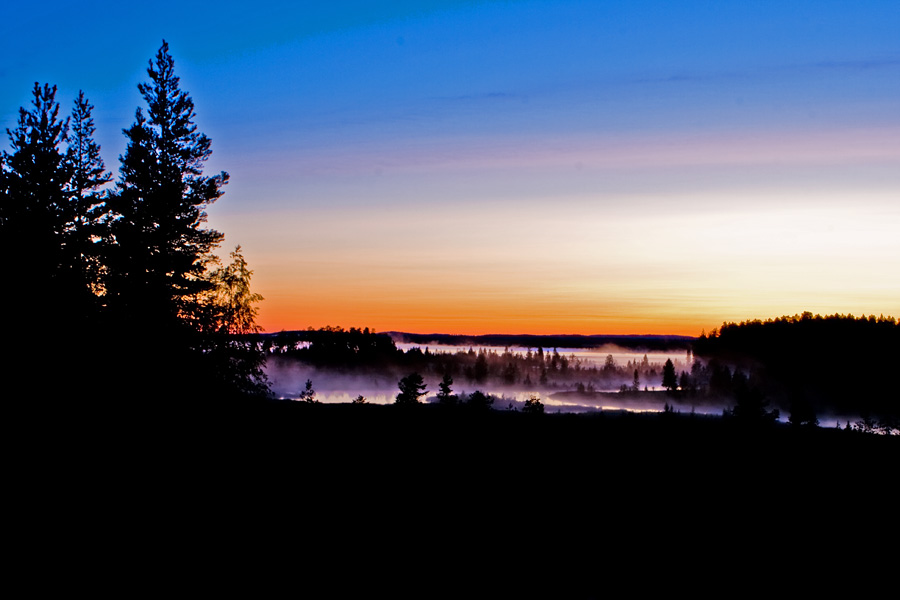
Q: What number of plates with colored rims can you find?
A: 0